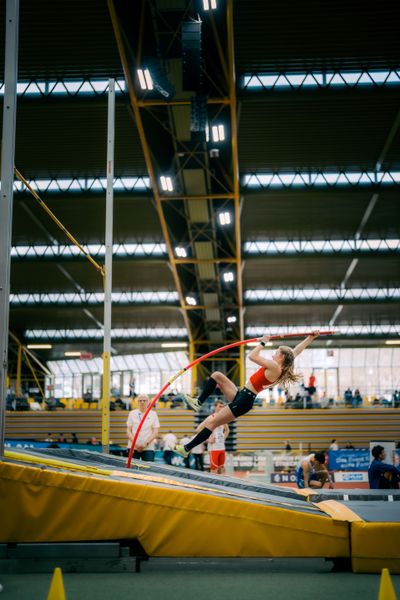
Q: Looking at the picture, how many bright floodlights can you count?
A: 9